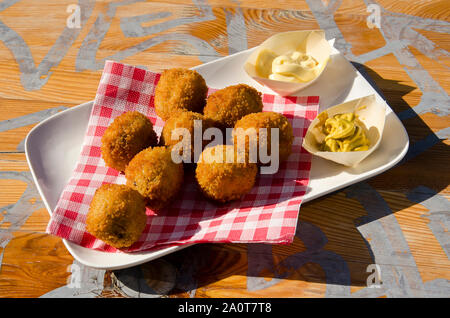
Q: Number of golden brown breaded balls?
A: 8